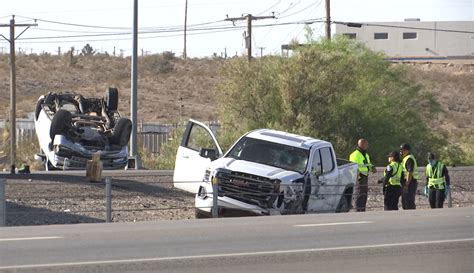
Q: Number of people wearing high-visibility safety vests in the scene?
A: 4